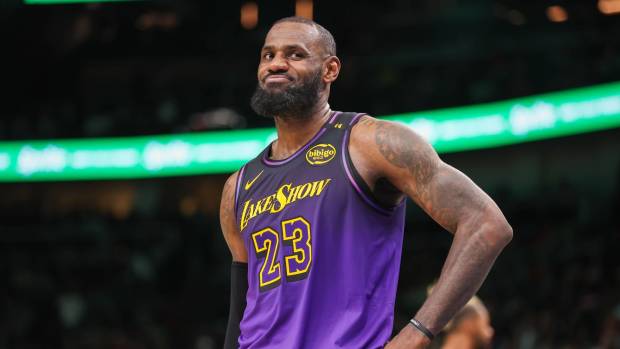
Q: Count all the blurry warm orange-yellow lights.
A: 4